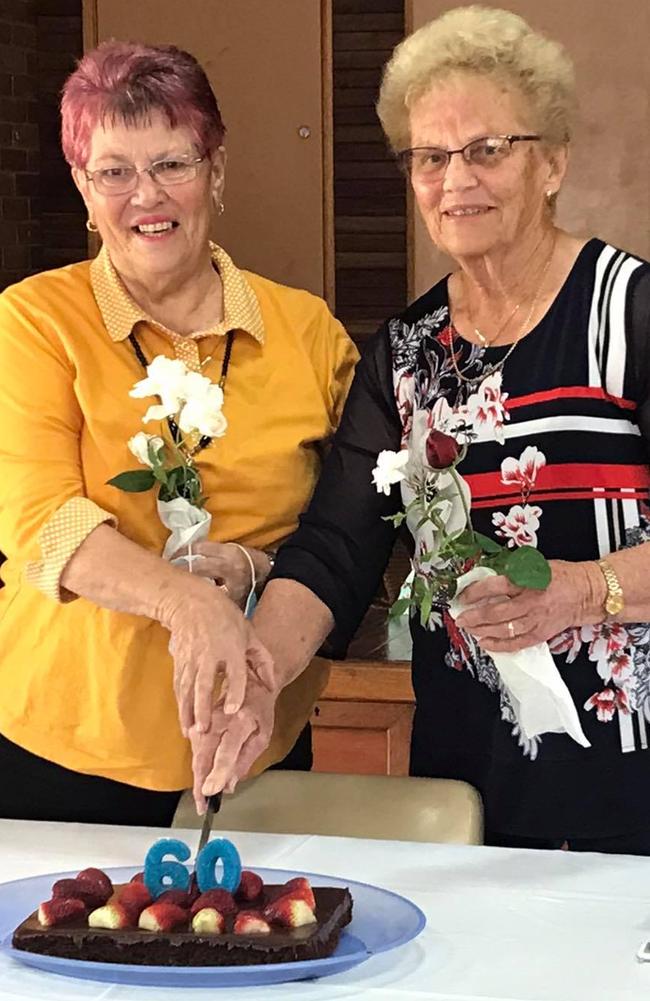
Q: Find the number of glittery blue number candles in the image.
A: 2